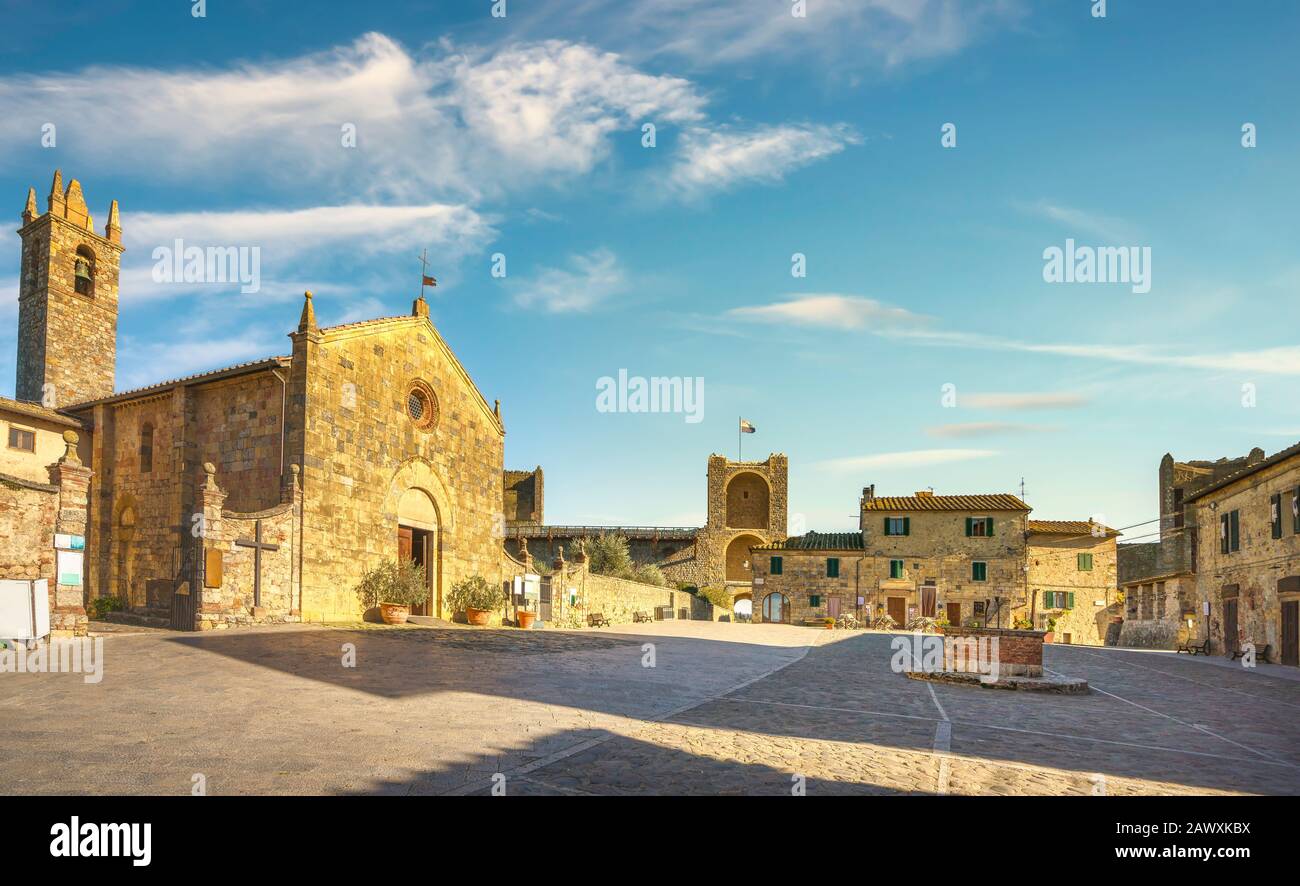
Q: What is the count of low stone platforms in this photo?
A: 1